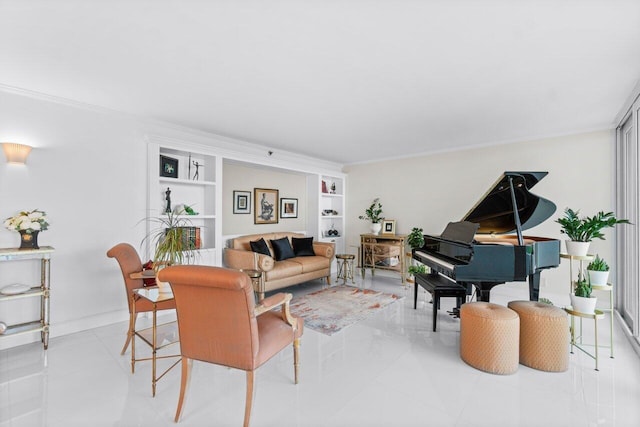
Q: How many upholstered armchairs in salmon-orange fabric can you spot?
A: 2